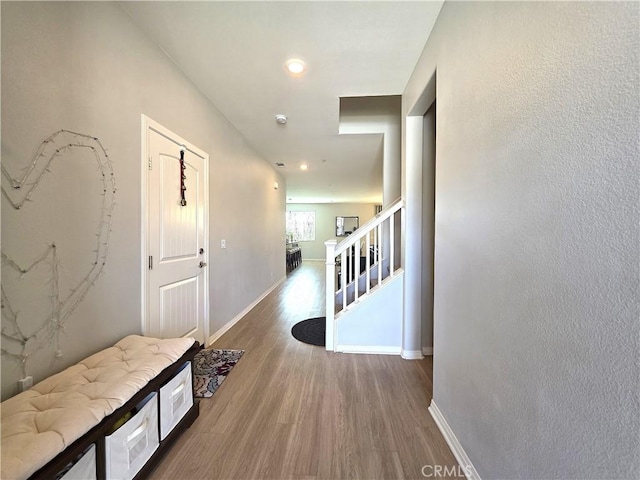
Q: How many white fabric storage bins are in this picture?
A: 3